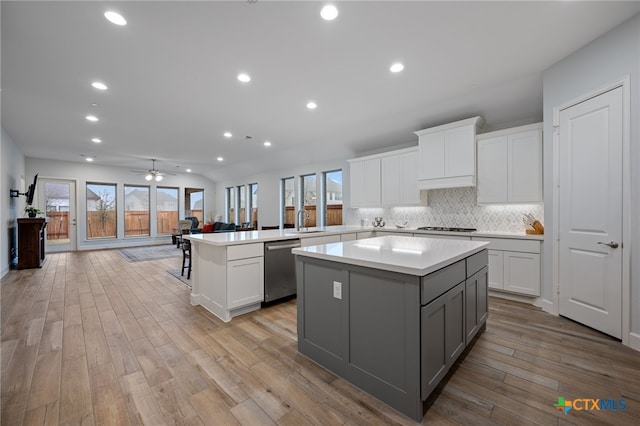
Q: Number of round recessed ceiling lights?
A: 13